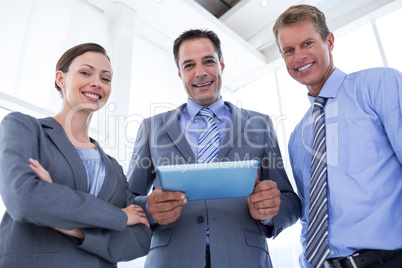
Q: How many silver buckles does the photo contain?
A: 1